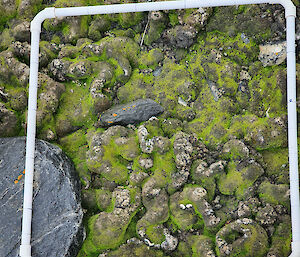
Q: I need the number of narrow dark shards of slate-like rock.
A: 1